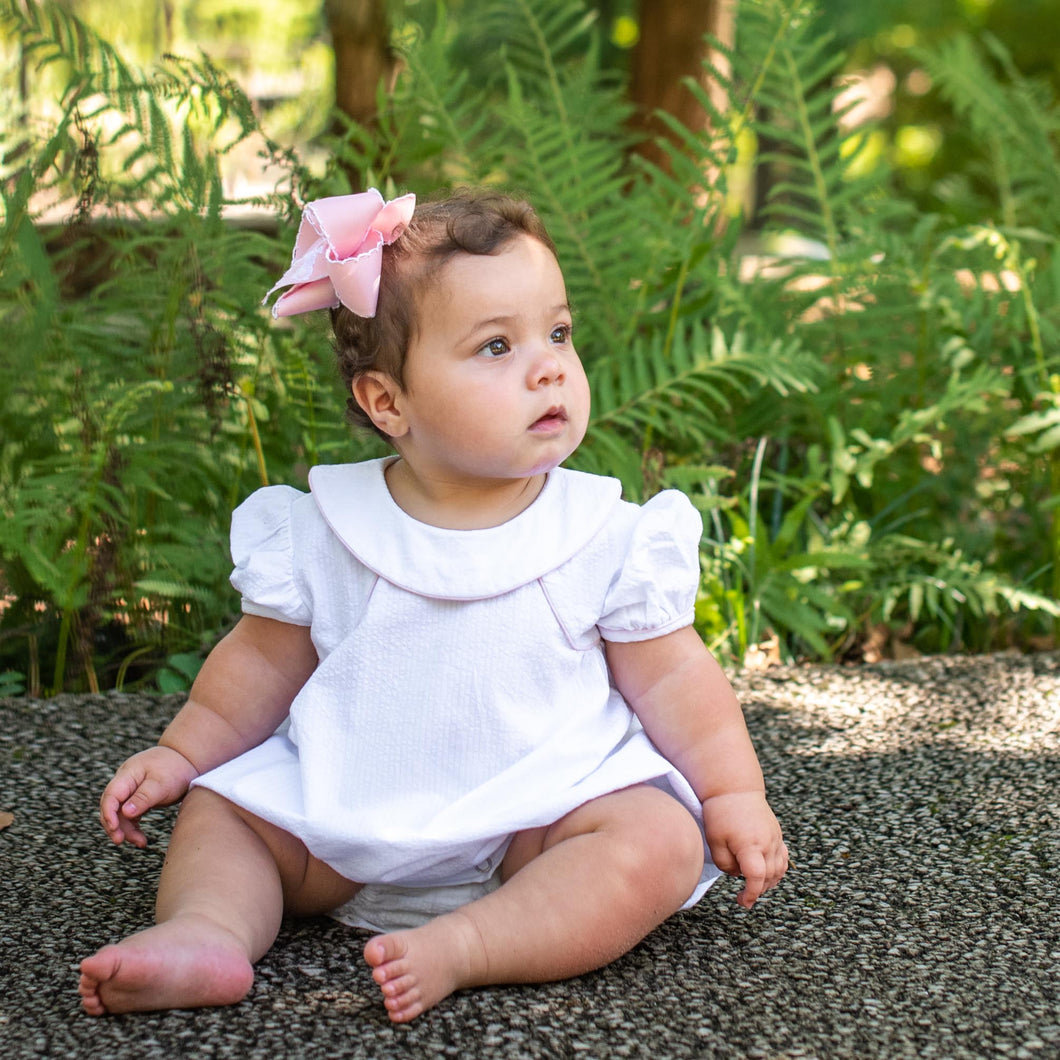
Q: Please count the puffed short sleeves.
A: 2